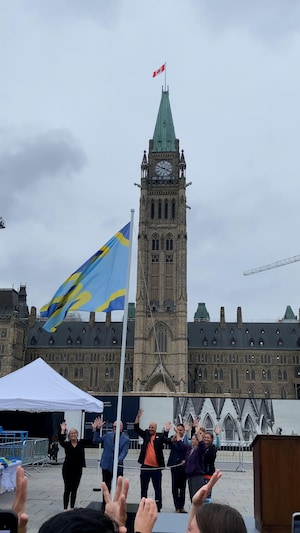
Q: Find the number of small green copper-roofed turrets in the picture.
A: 3